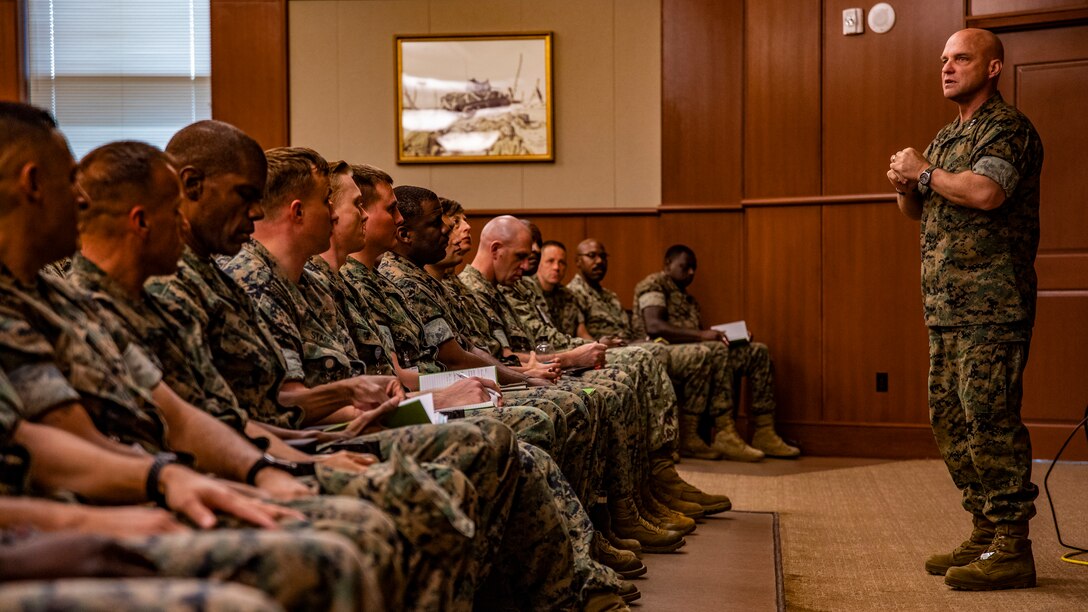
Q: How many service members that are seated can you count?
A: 14